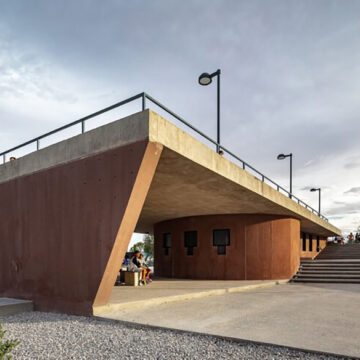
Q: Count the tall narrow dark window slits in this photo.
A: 3